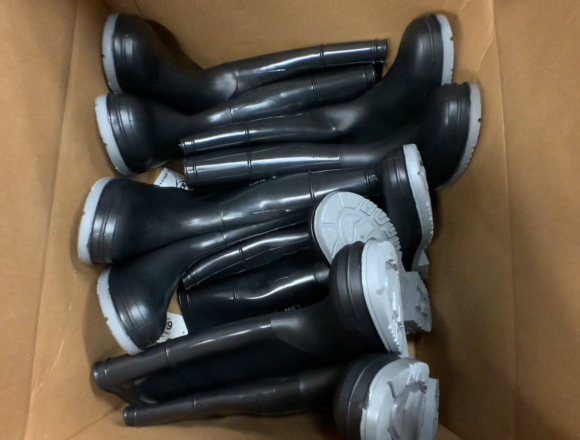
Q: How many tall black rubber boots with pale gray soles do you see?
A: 10